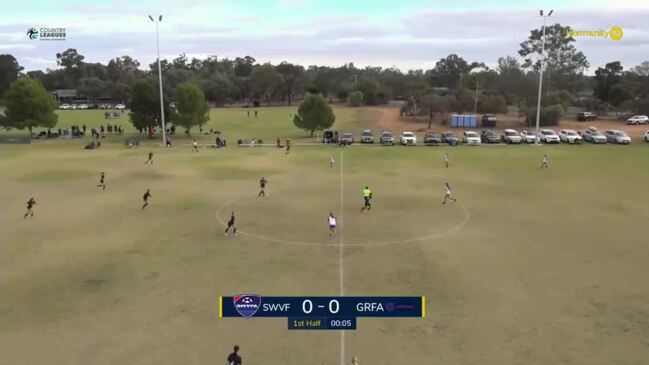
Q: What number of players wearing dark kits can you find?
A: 7